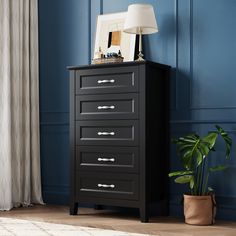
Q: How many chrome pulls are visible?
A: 5